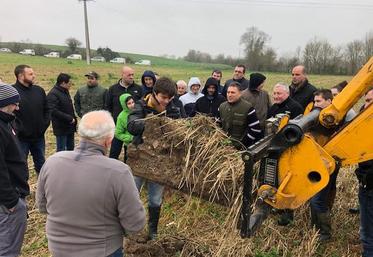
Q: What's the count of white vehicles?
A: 7